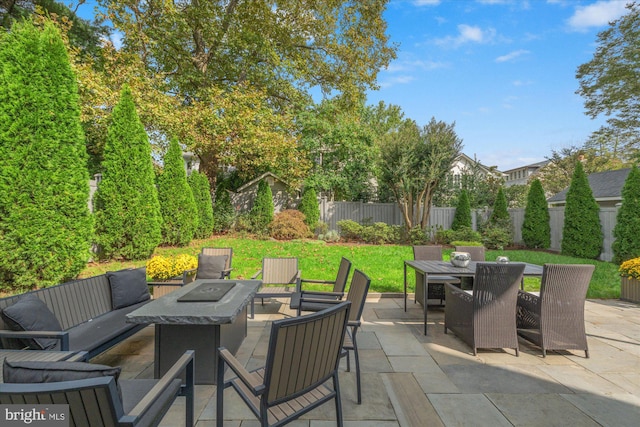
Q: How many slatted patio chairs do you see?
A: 6